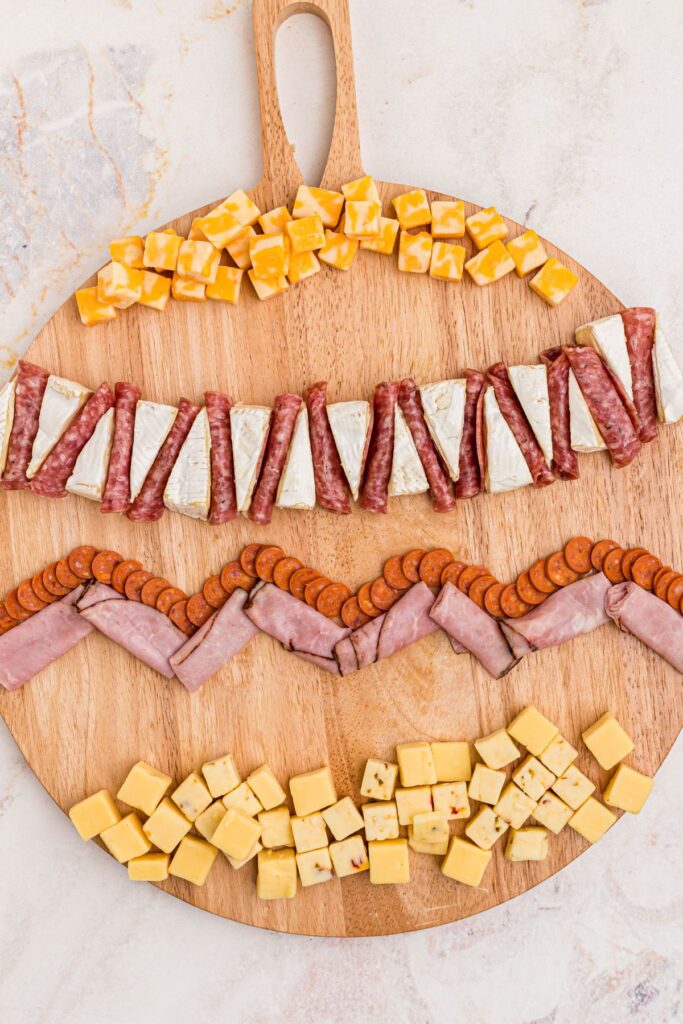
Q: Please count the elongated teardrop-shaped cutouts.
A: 1